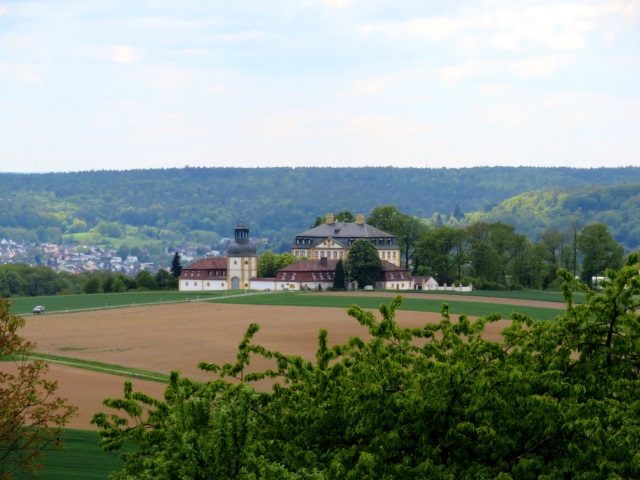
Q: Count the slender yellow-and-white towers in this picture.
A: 1